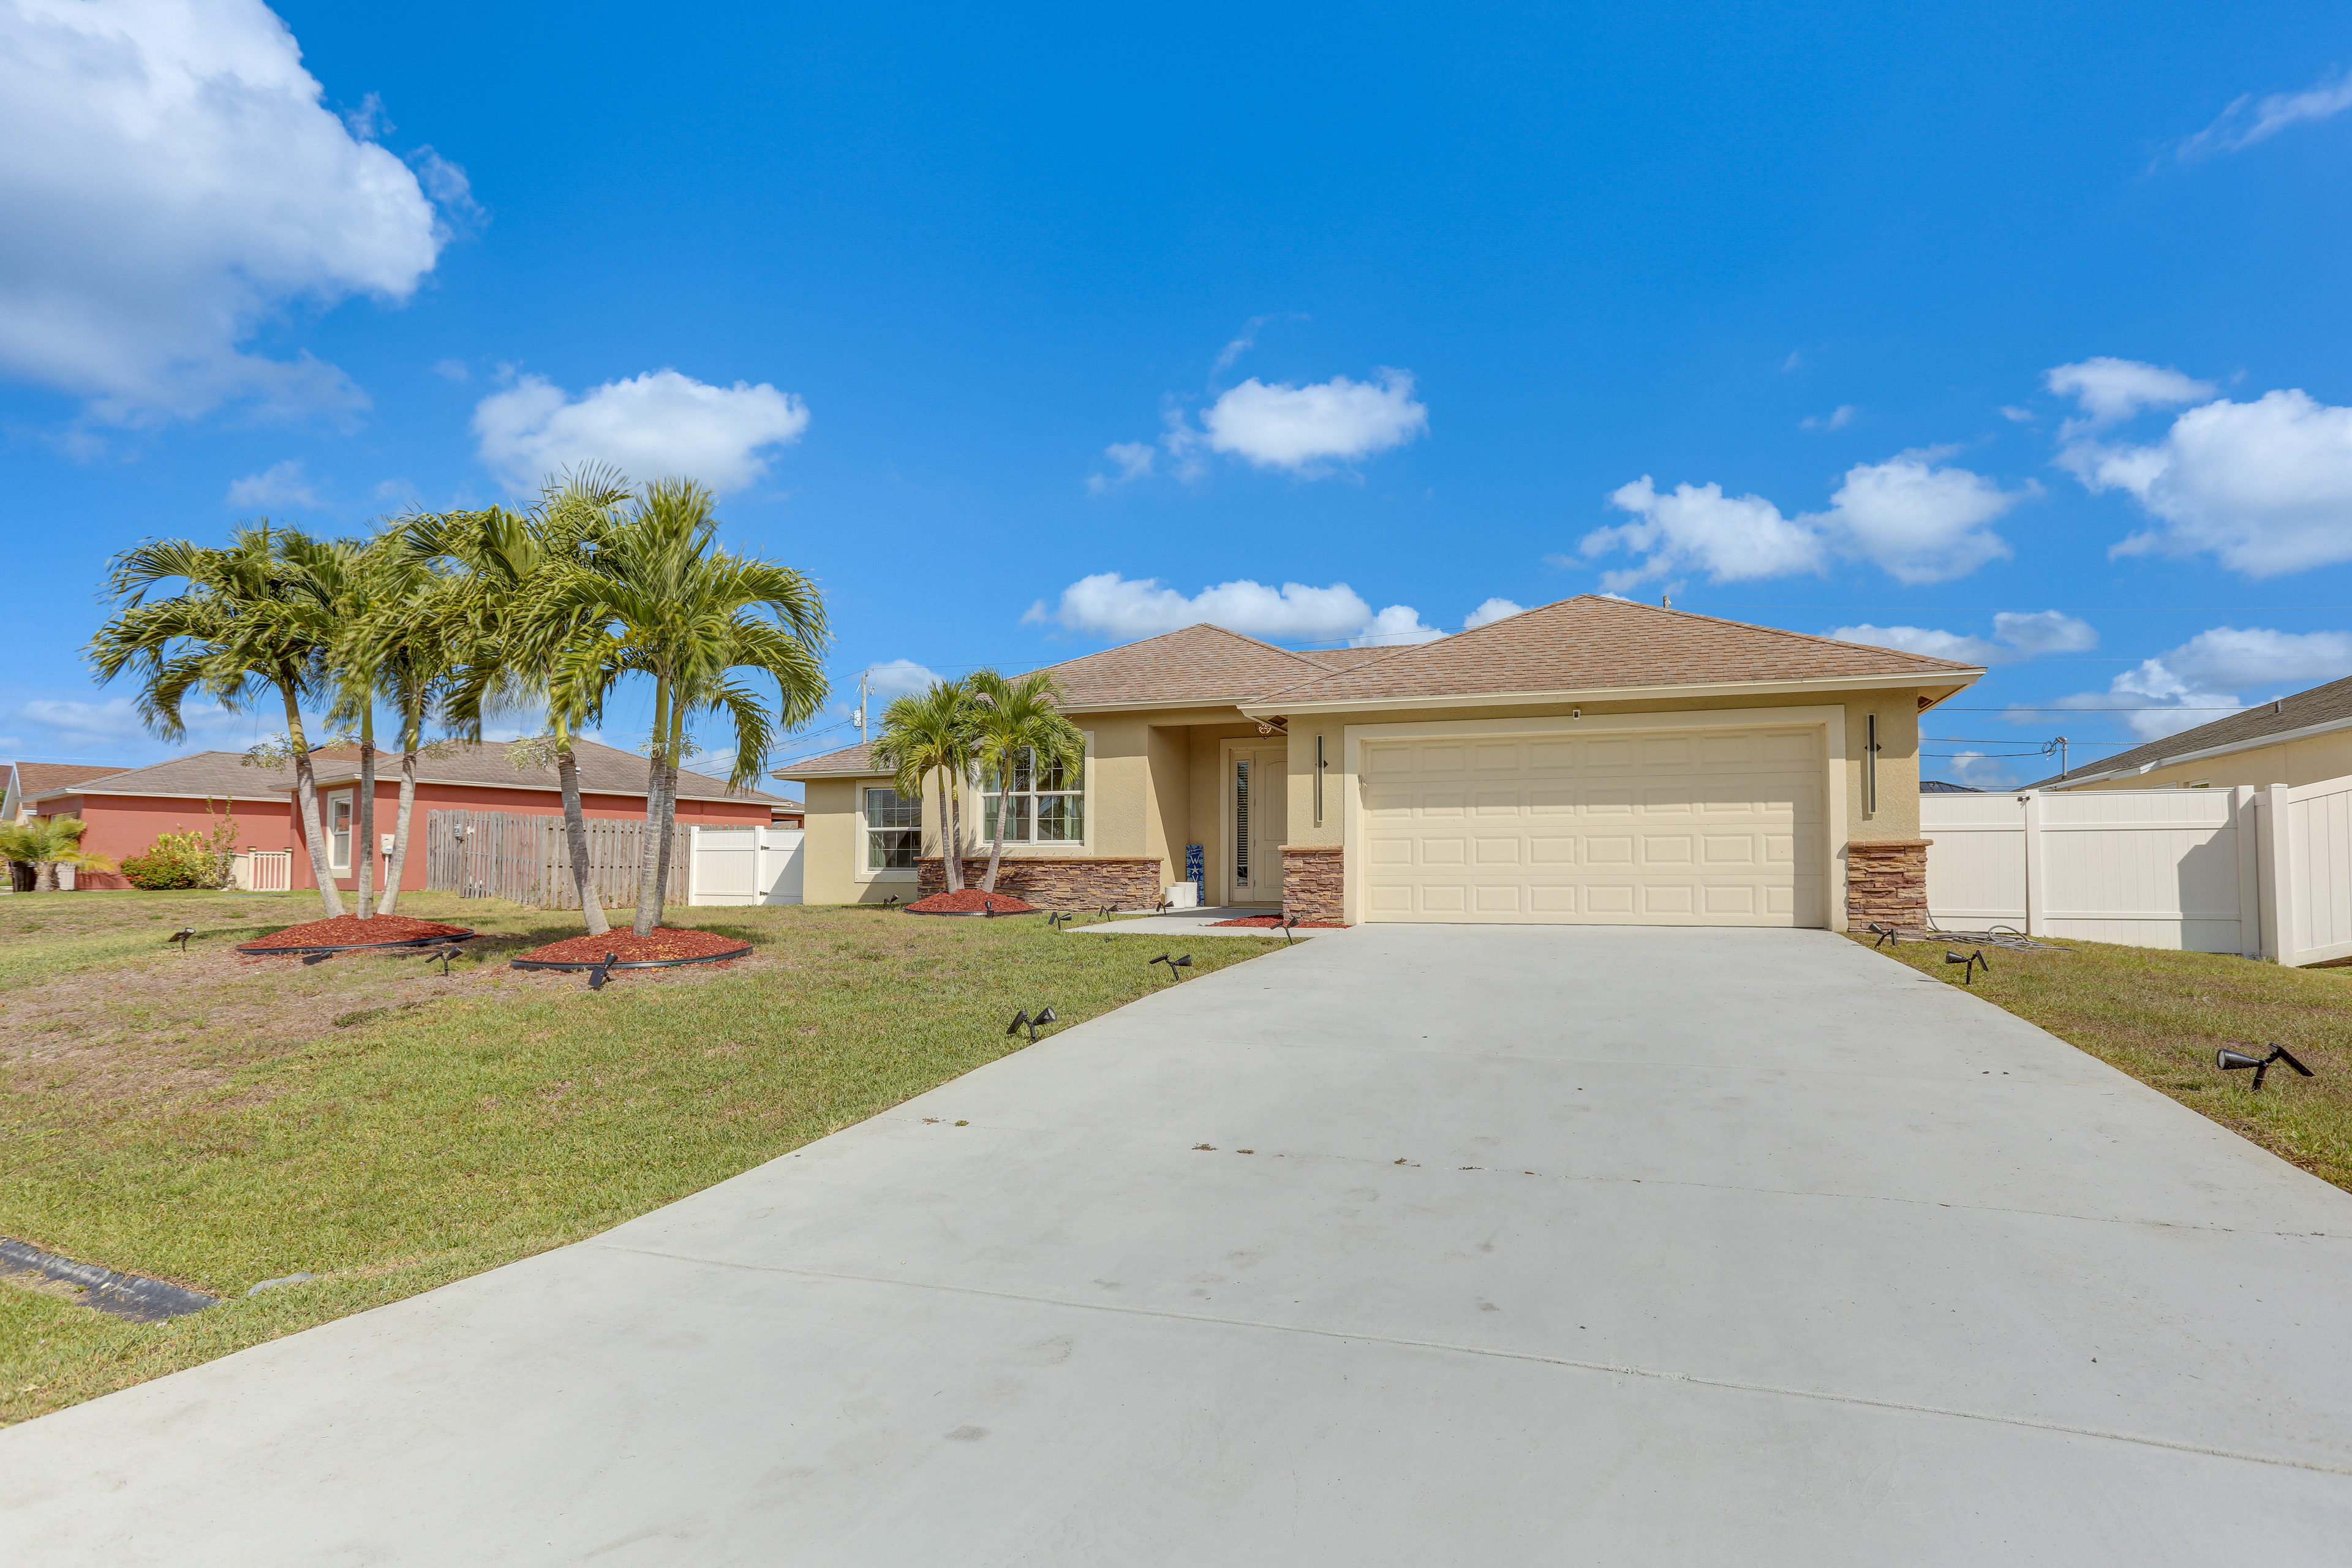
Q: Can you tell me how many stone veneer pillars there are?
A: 2